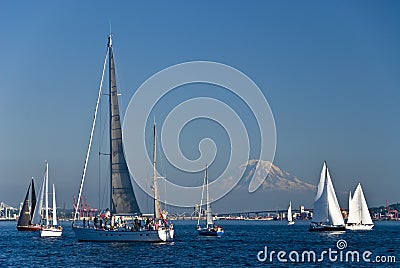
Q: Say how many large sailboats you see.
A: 1